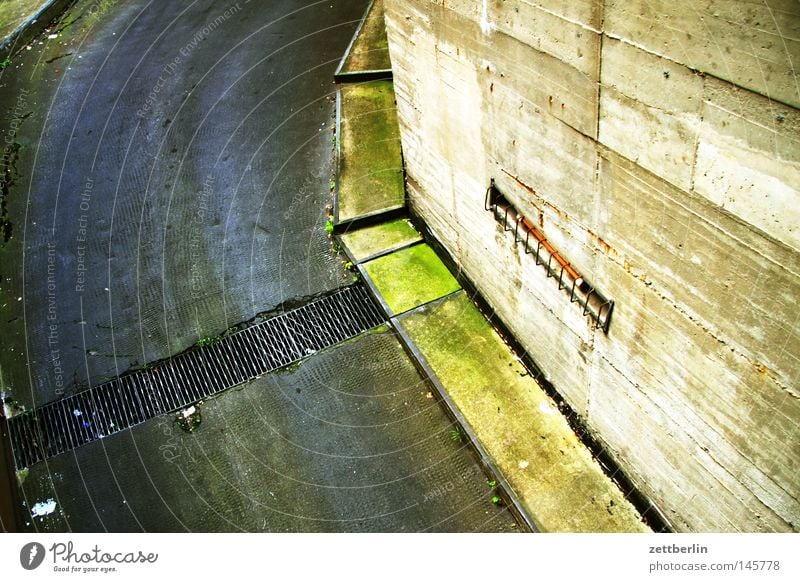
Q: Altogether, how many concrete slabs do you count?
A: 5